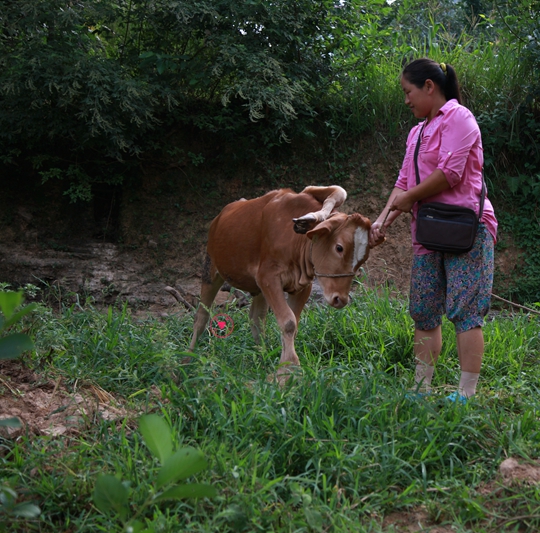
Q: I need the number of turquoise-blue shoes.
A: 2